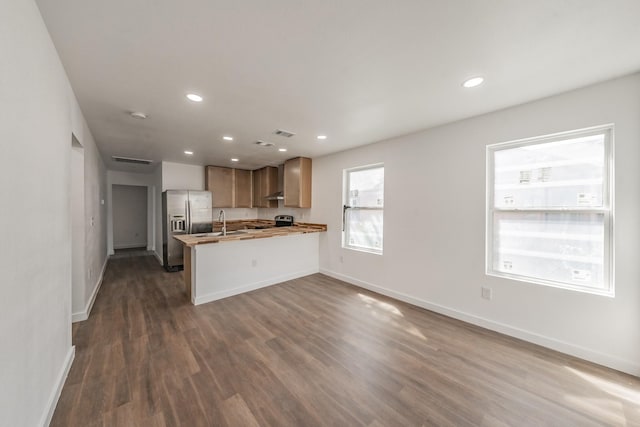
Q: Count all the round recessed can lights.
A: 7